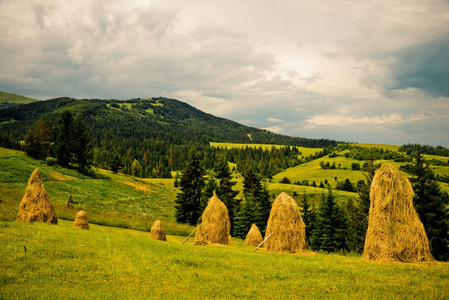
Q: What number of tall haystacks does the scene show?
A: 4